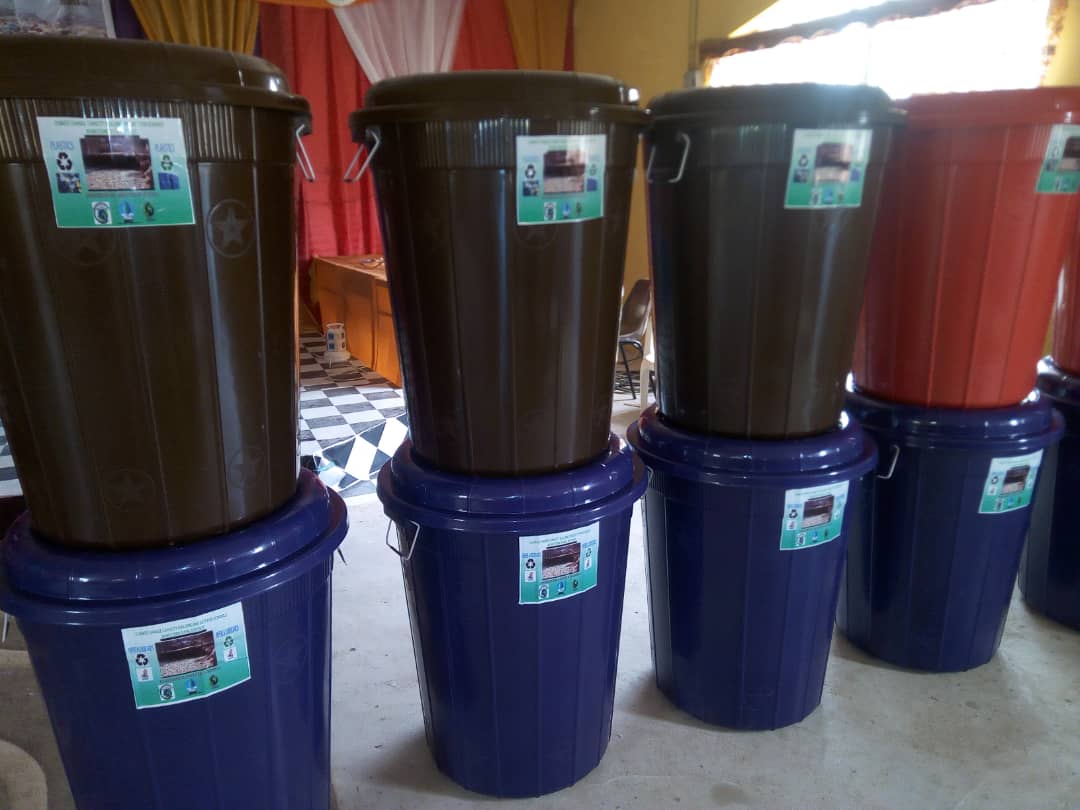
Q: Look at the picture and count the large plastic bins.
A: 10